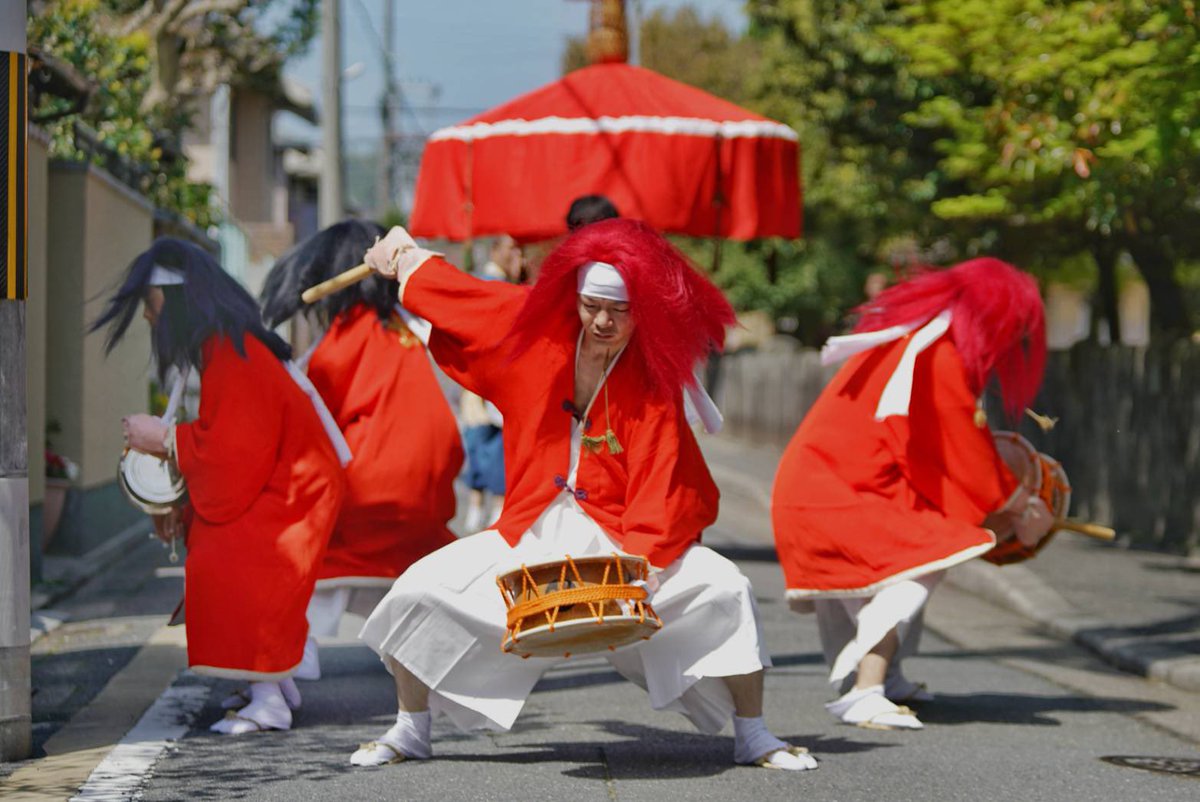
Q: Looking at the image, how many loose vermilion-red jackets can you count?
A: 4